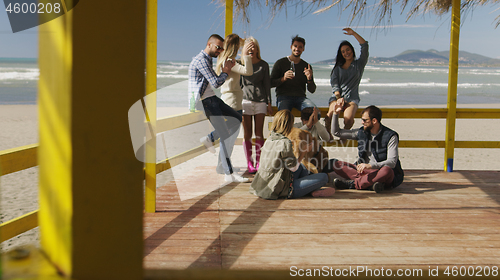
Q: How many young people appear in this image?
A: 8